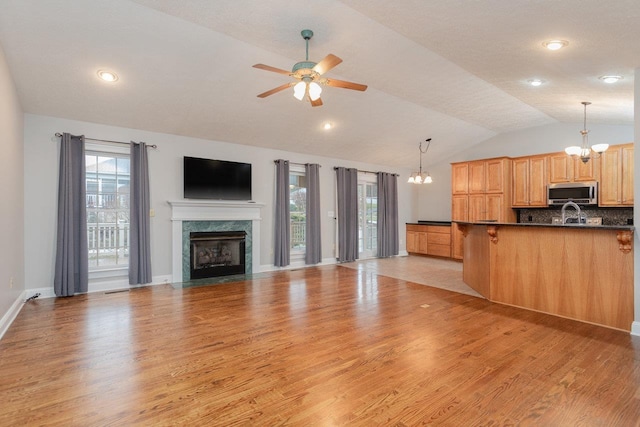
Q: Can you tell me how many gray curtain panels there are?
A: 6